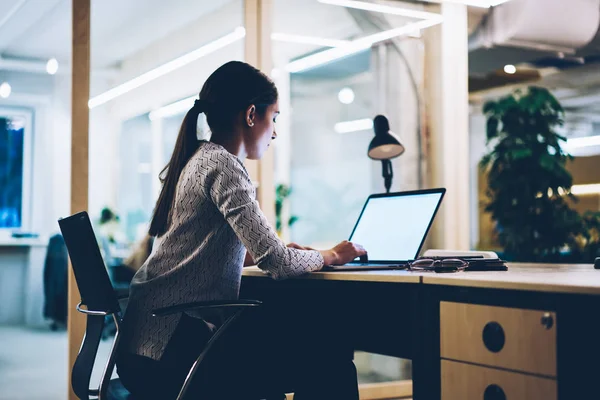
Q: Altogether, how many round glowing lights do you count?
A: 4